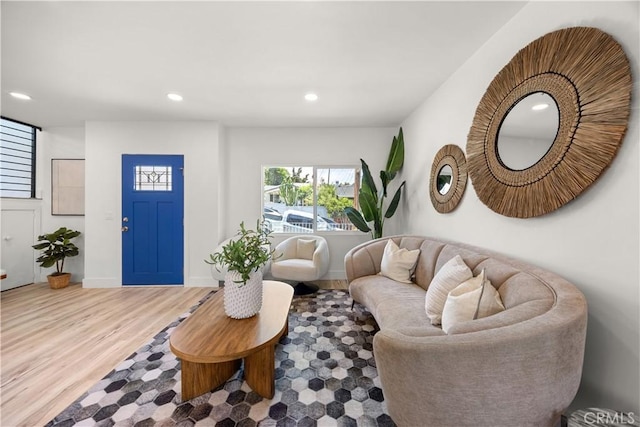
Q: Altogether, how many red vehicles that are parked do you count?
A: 0